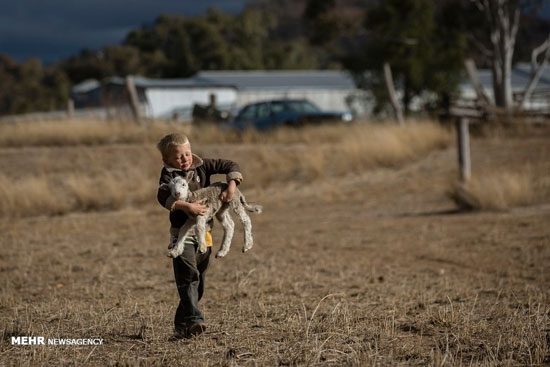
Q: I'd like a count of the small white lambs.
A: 1